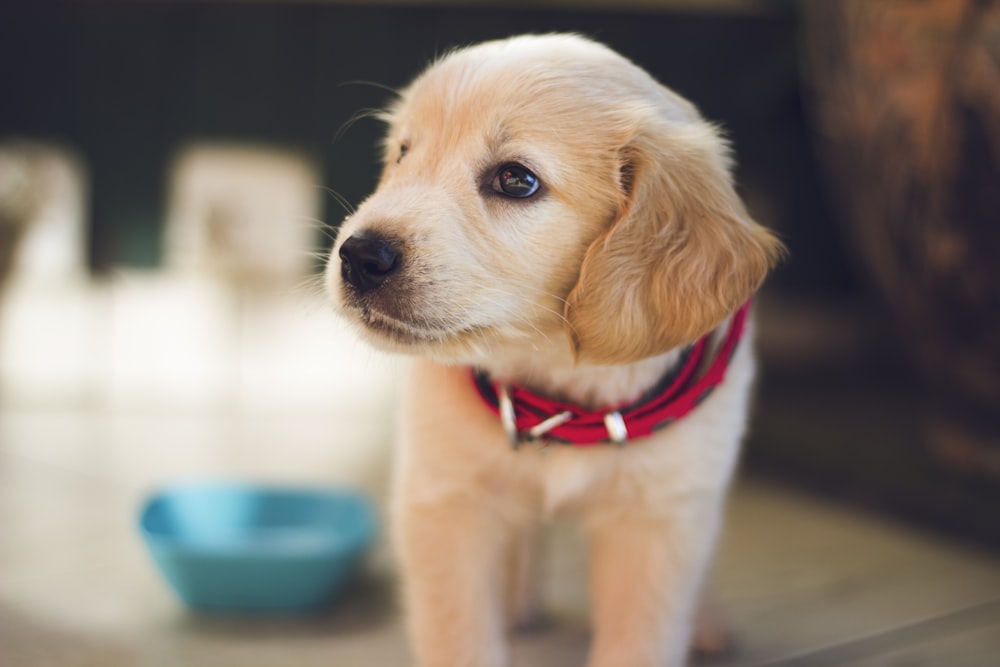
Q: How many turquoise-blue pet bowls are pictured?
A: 1